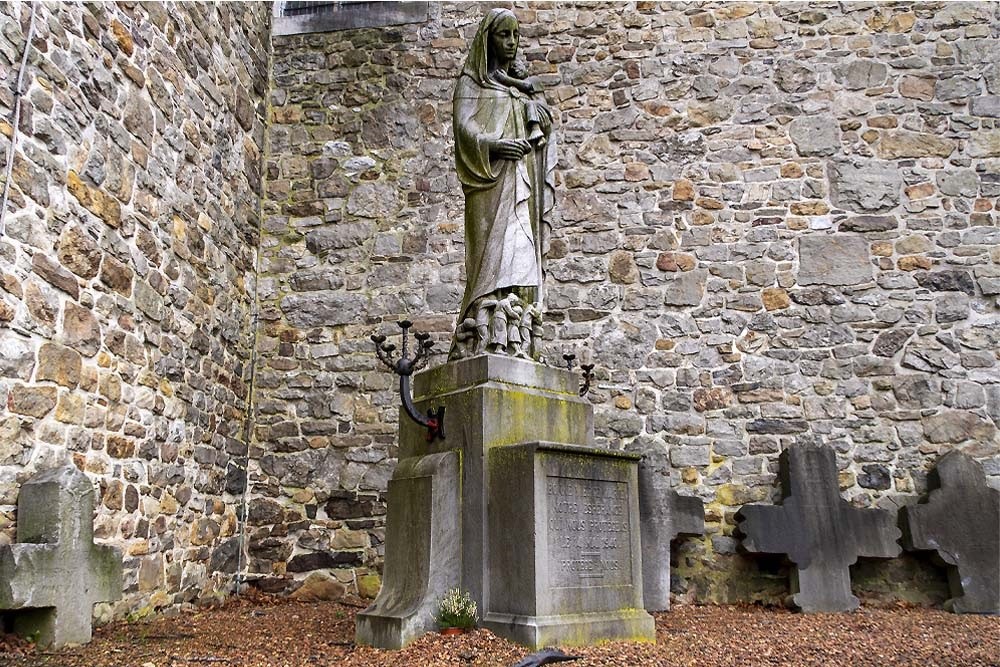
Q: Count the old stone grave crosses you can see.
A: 4